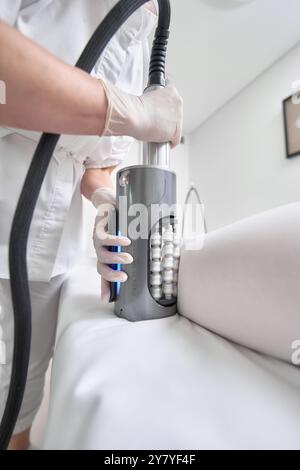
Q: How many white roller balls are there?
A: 15